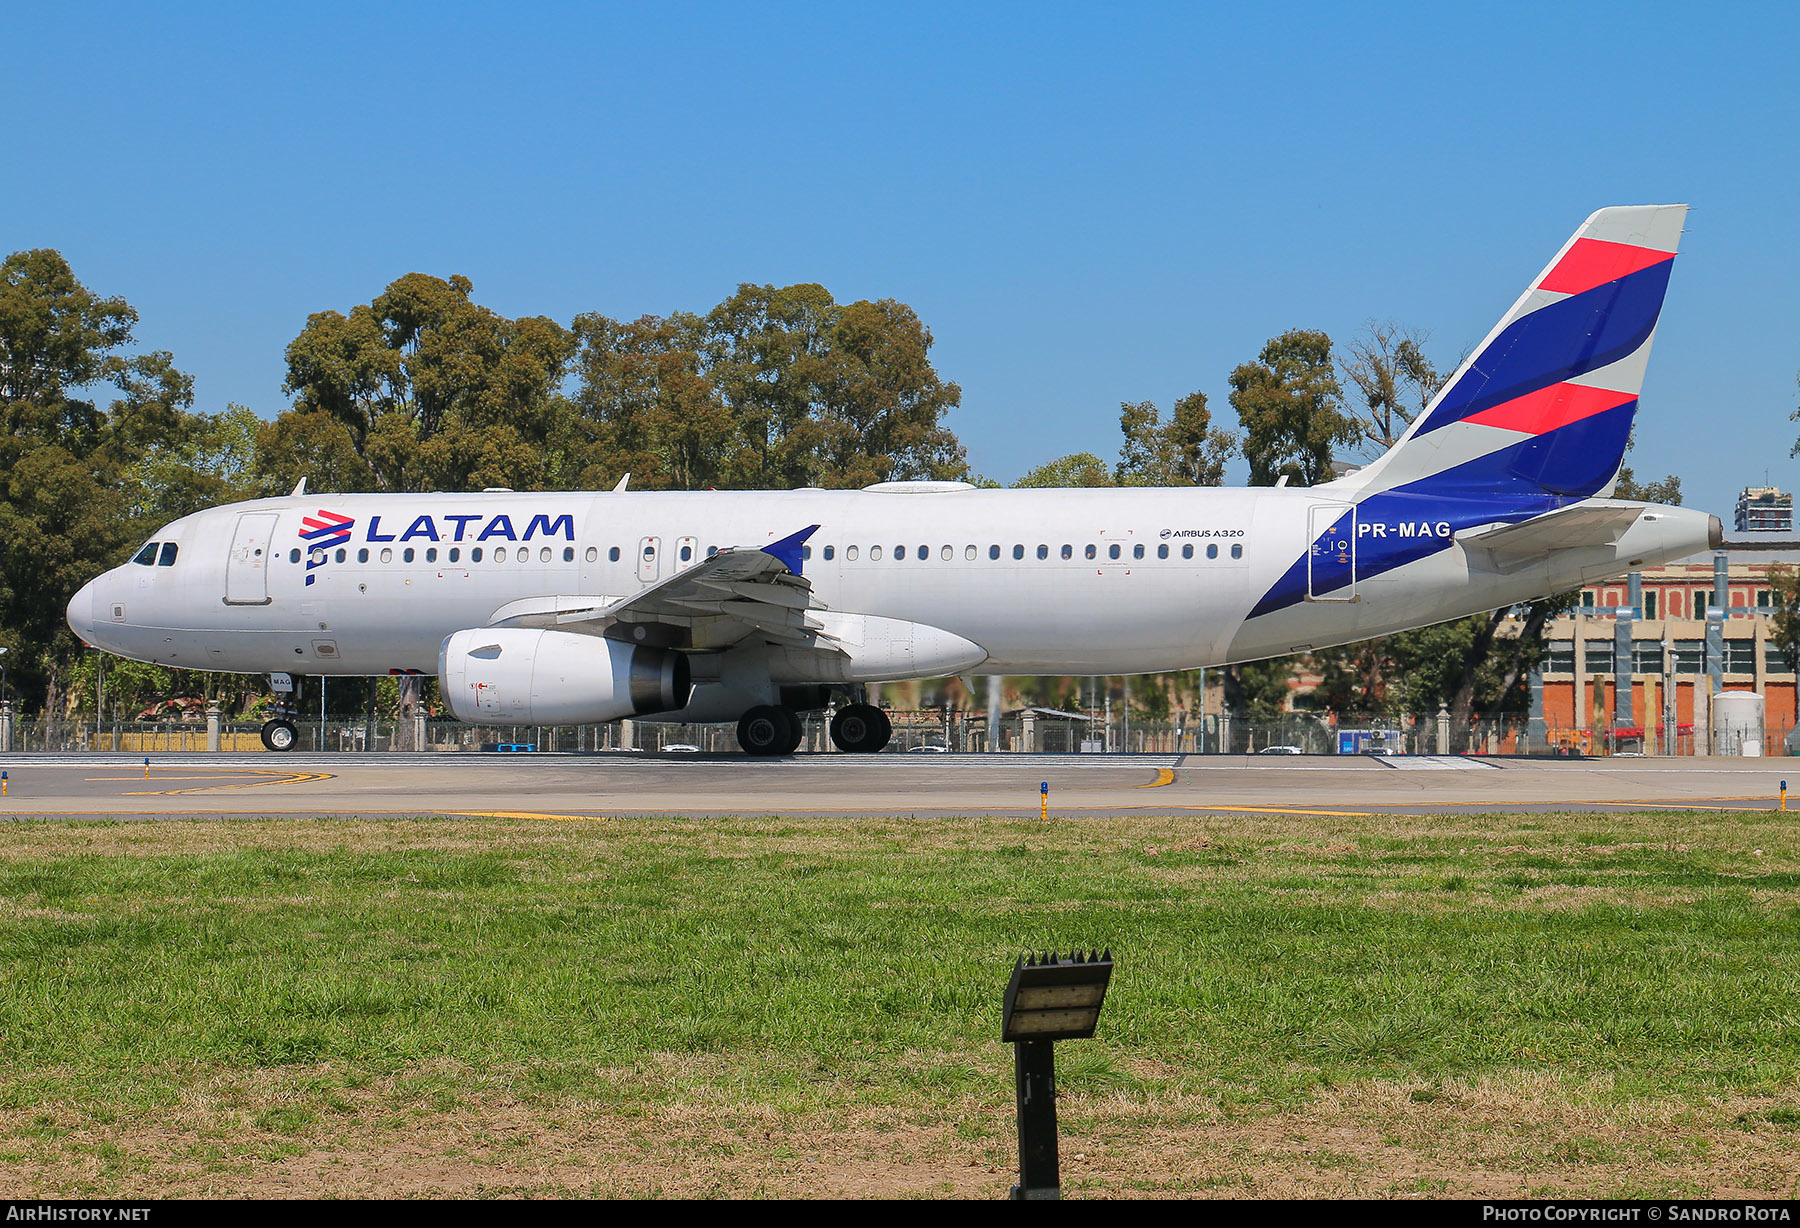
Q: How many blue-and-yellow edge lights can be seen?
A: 4